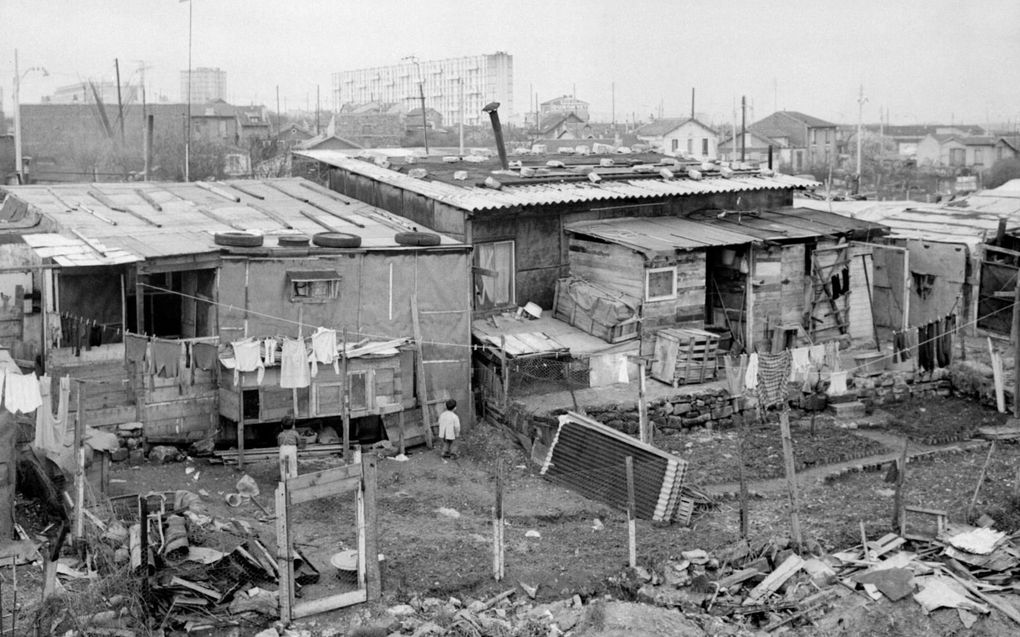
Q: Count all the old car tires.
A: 4